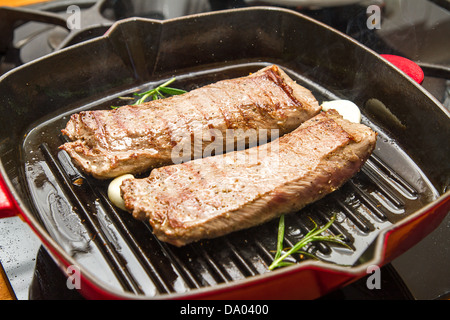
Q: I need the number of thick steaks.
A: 2